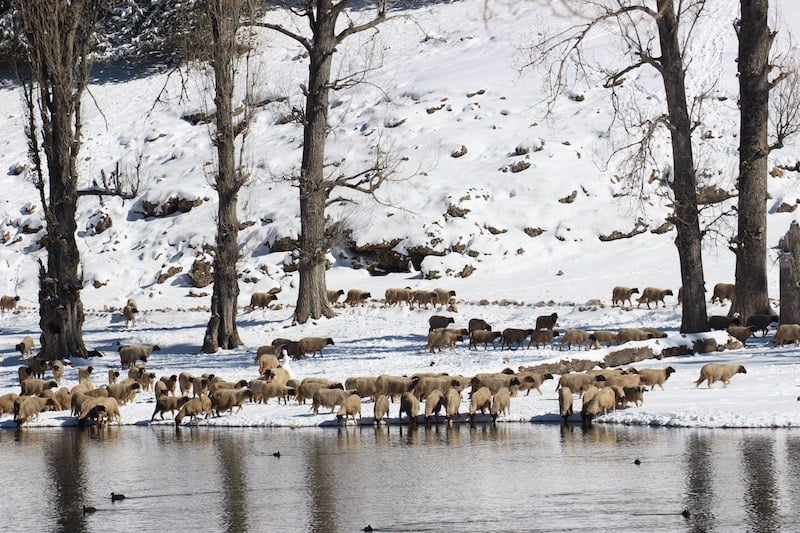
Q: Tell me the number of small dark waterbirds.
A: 6